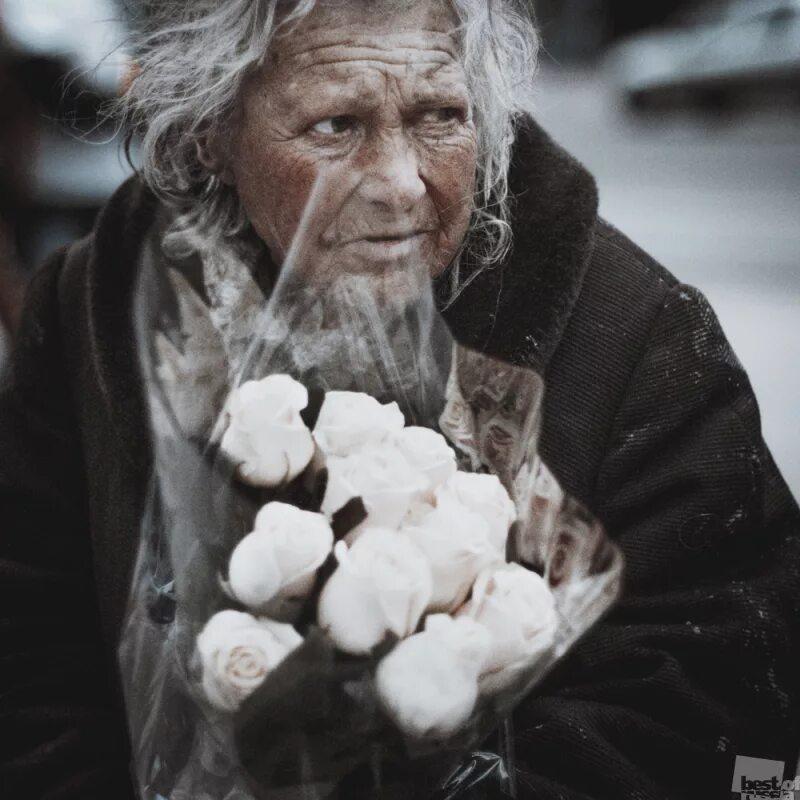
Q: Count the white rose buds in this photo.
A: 11